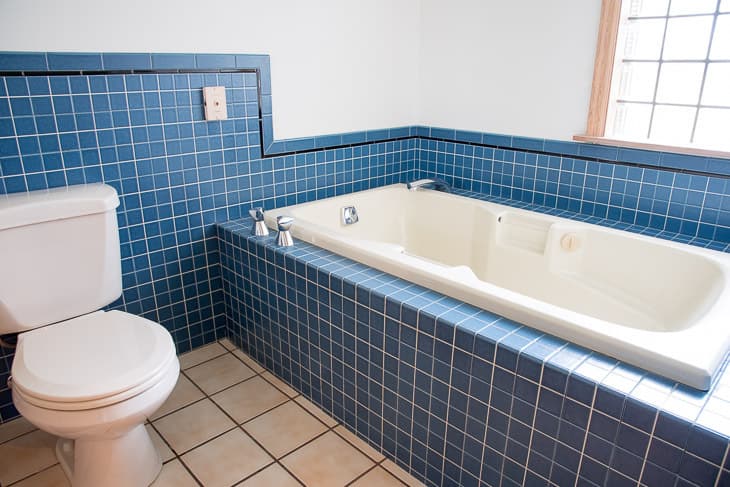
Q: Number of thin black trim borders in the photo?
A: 1